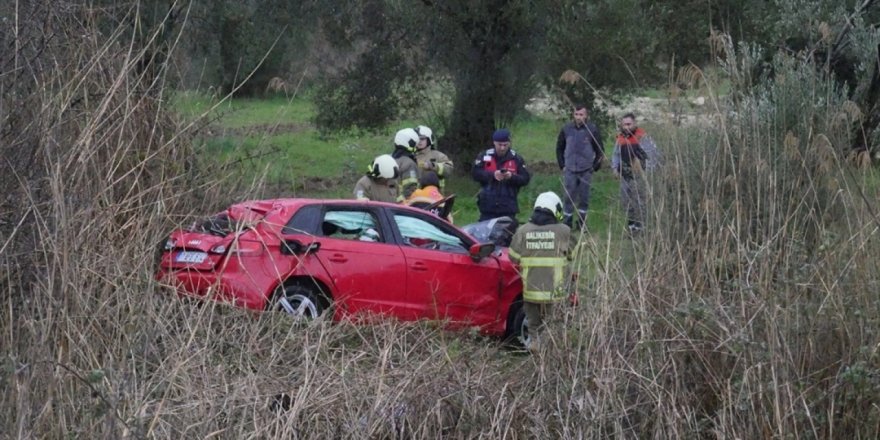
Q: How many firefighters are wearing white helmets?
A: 4